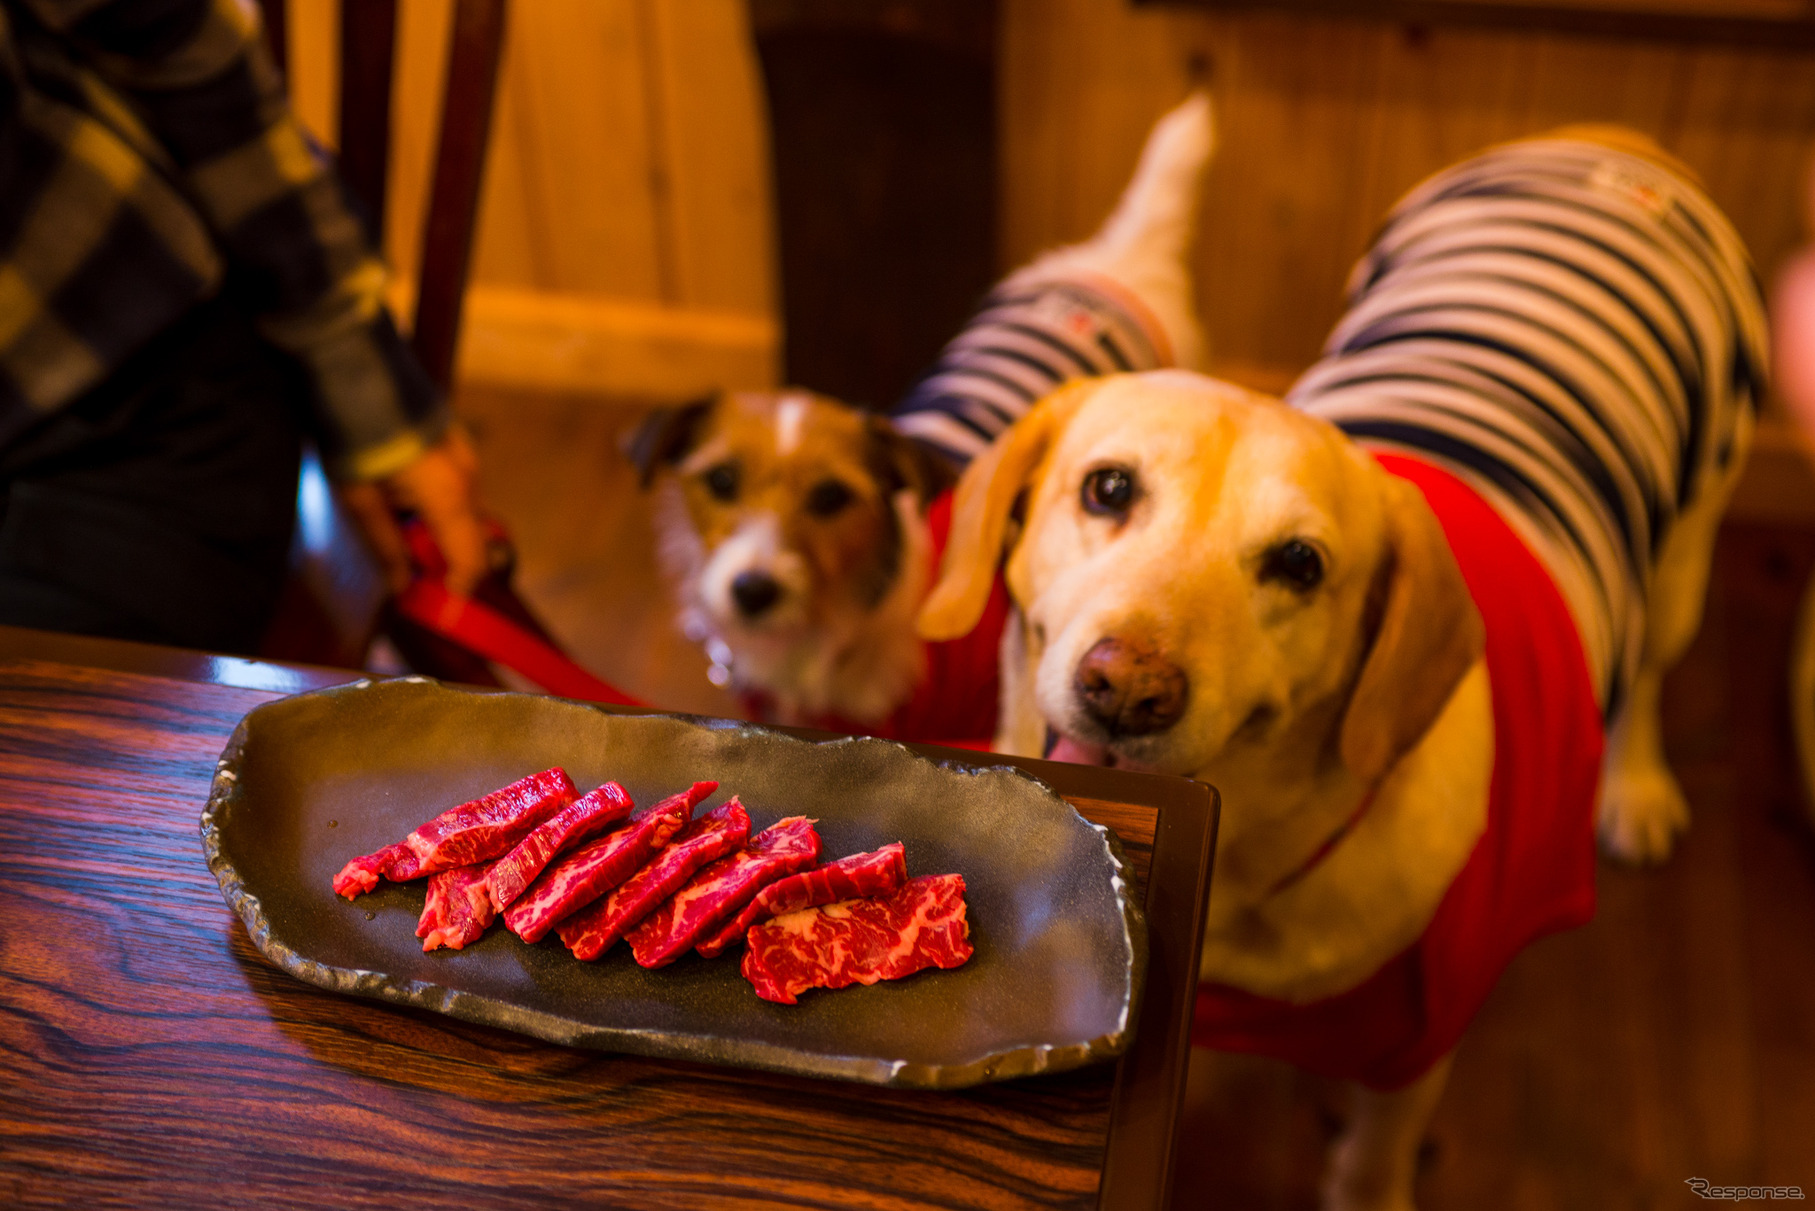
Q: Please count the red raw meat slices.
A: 7